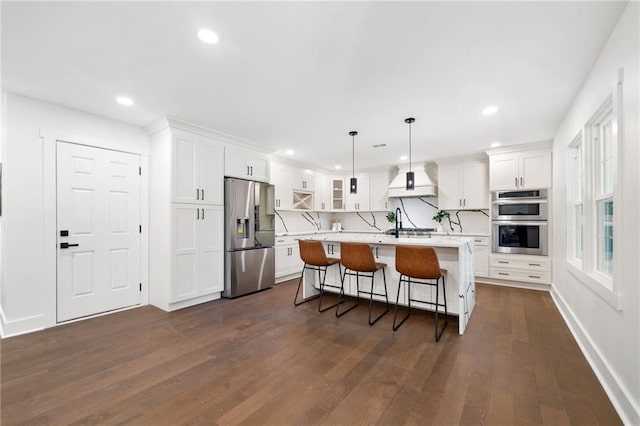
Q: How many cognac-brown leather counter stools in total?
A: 3